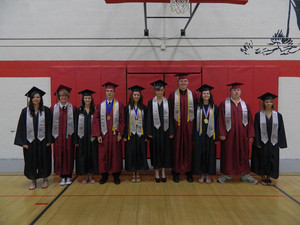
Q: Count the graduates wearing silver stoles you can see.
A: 10